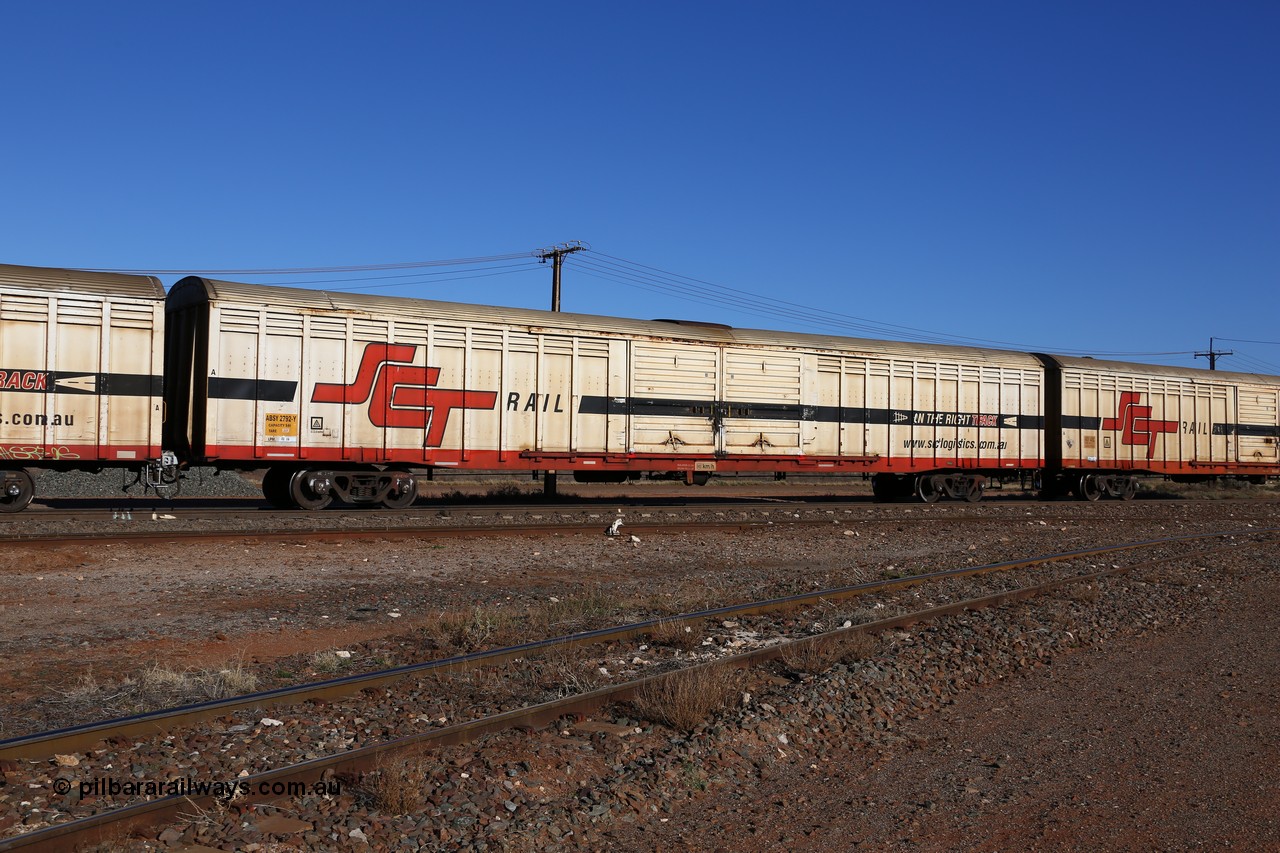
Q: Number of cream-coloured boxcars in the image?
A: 3